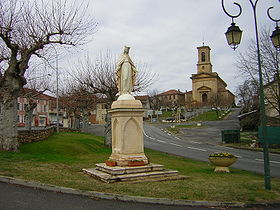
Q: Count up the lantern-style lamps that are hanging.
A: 2